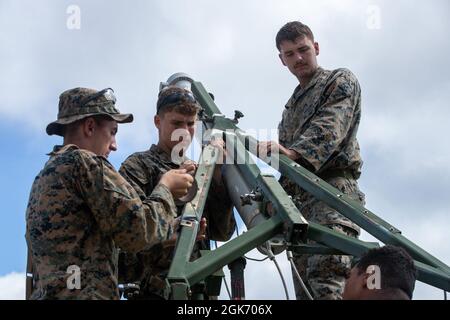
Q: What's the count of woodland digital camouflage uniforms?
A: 3